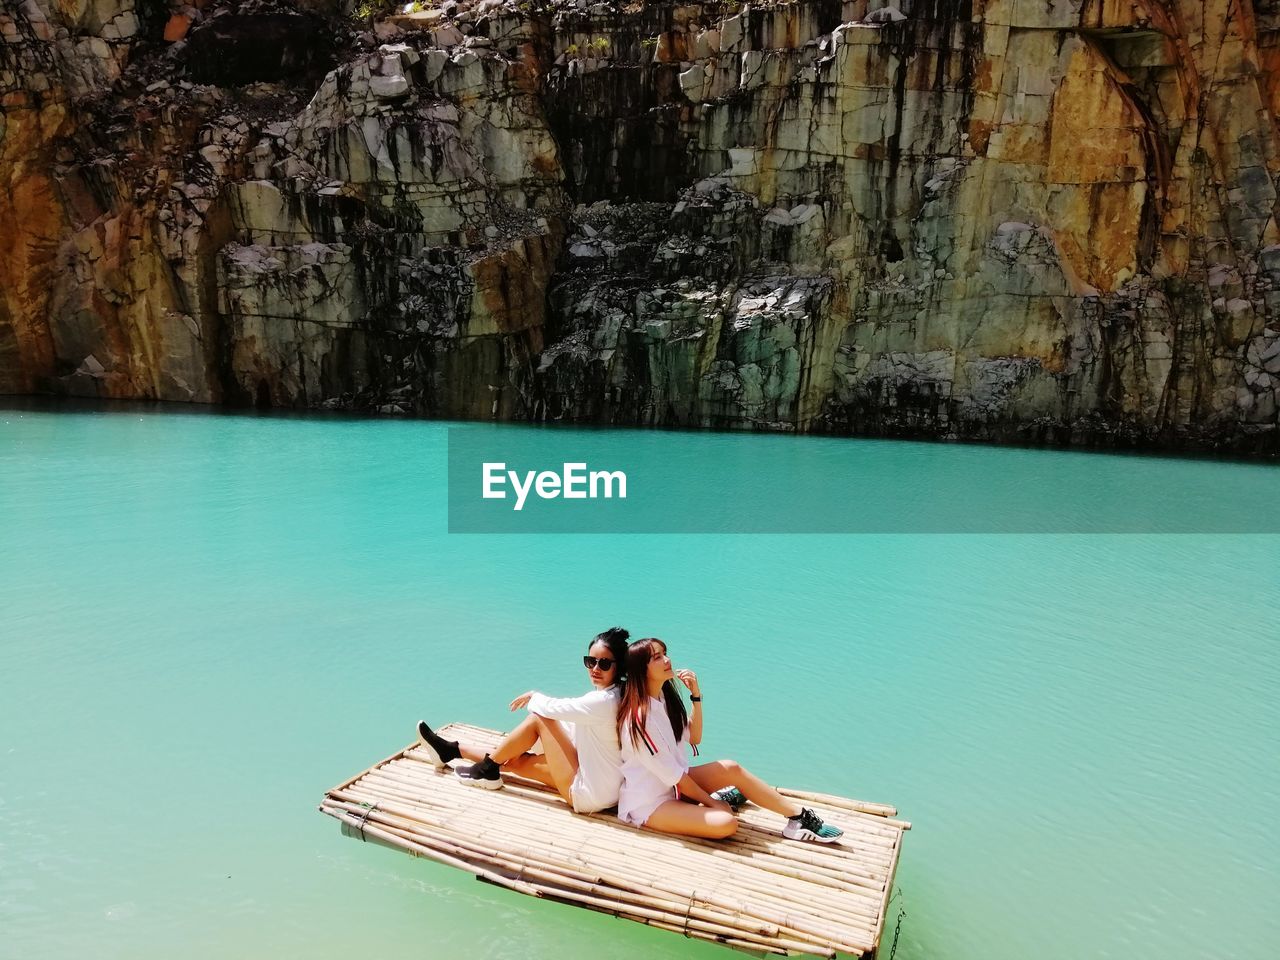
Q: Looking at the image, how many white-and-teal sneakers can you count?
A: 2